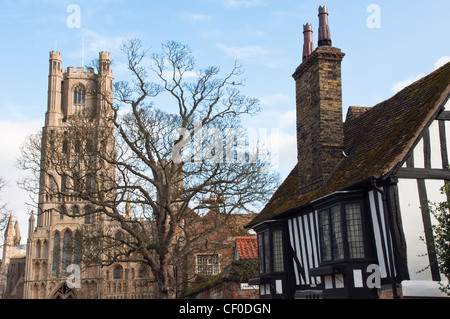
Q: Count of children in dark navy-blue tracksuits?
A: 0